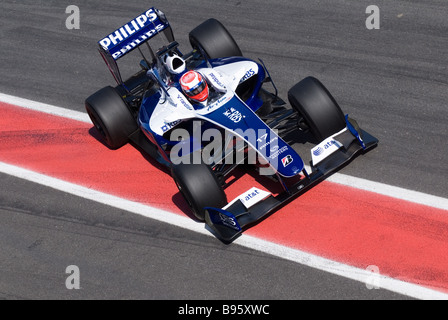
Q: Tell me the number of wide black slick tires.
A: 4